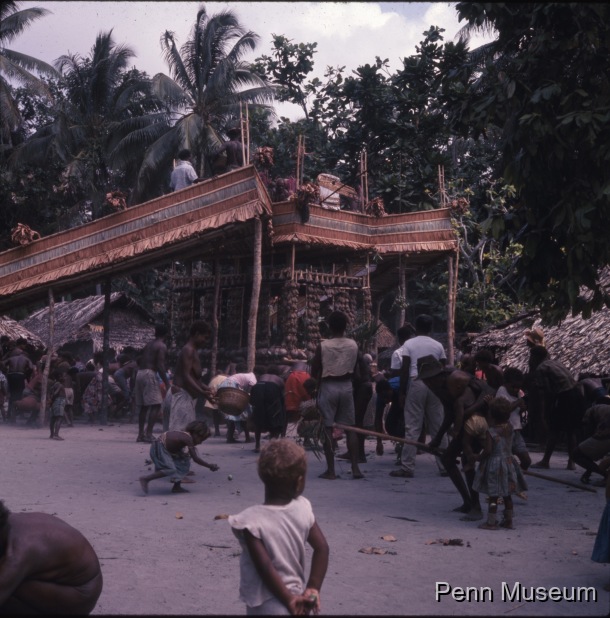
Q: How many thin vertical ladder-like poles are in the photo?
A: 4